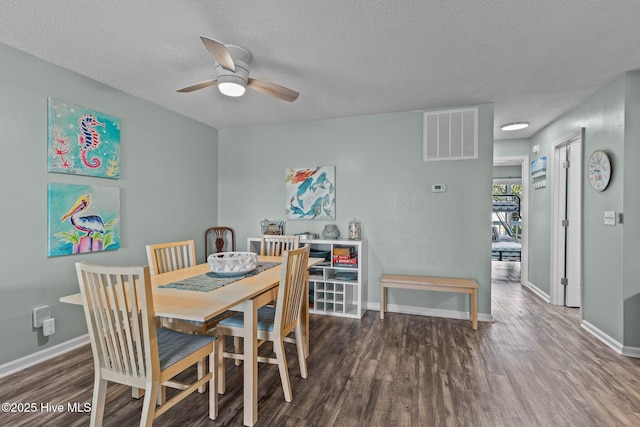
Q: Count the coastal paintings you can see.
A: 3